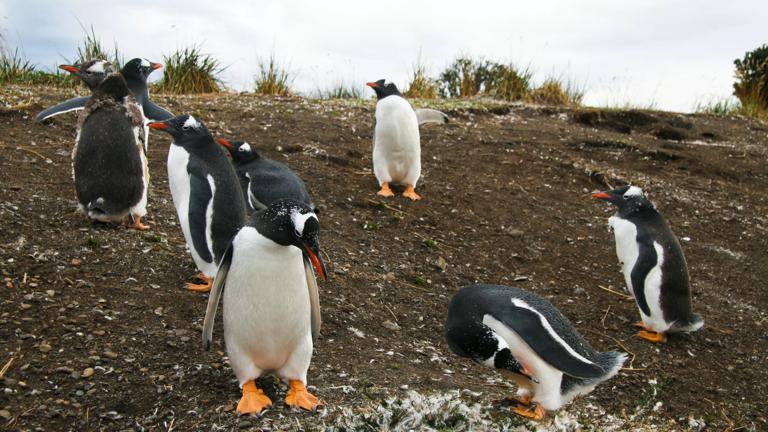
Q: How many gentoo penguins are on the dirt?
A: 8